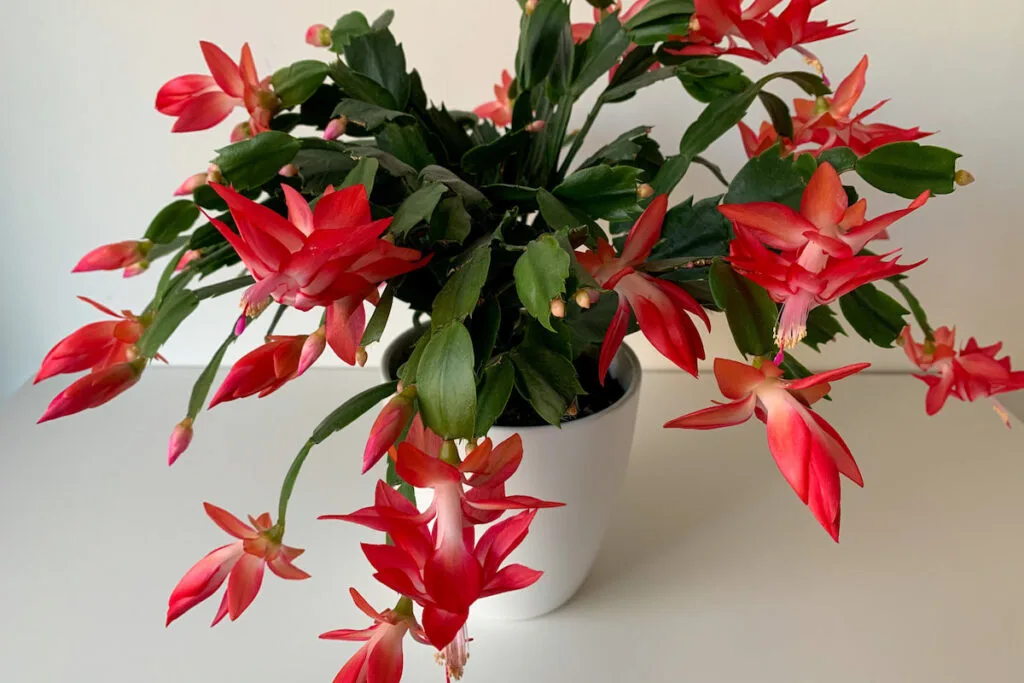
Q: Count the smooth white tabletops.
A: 1